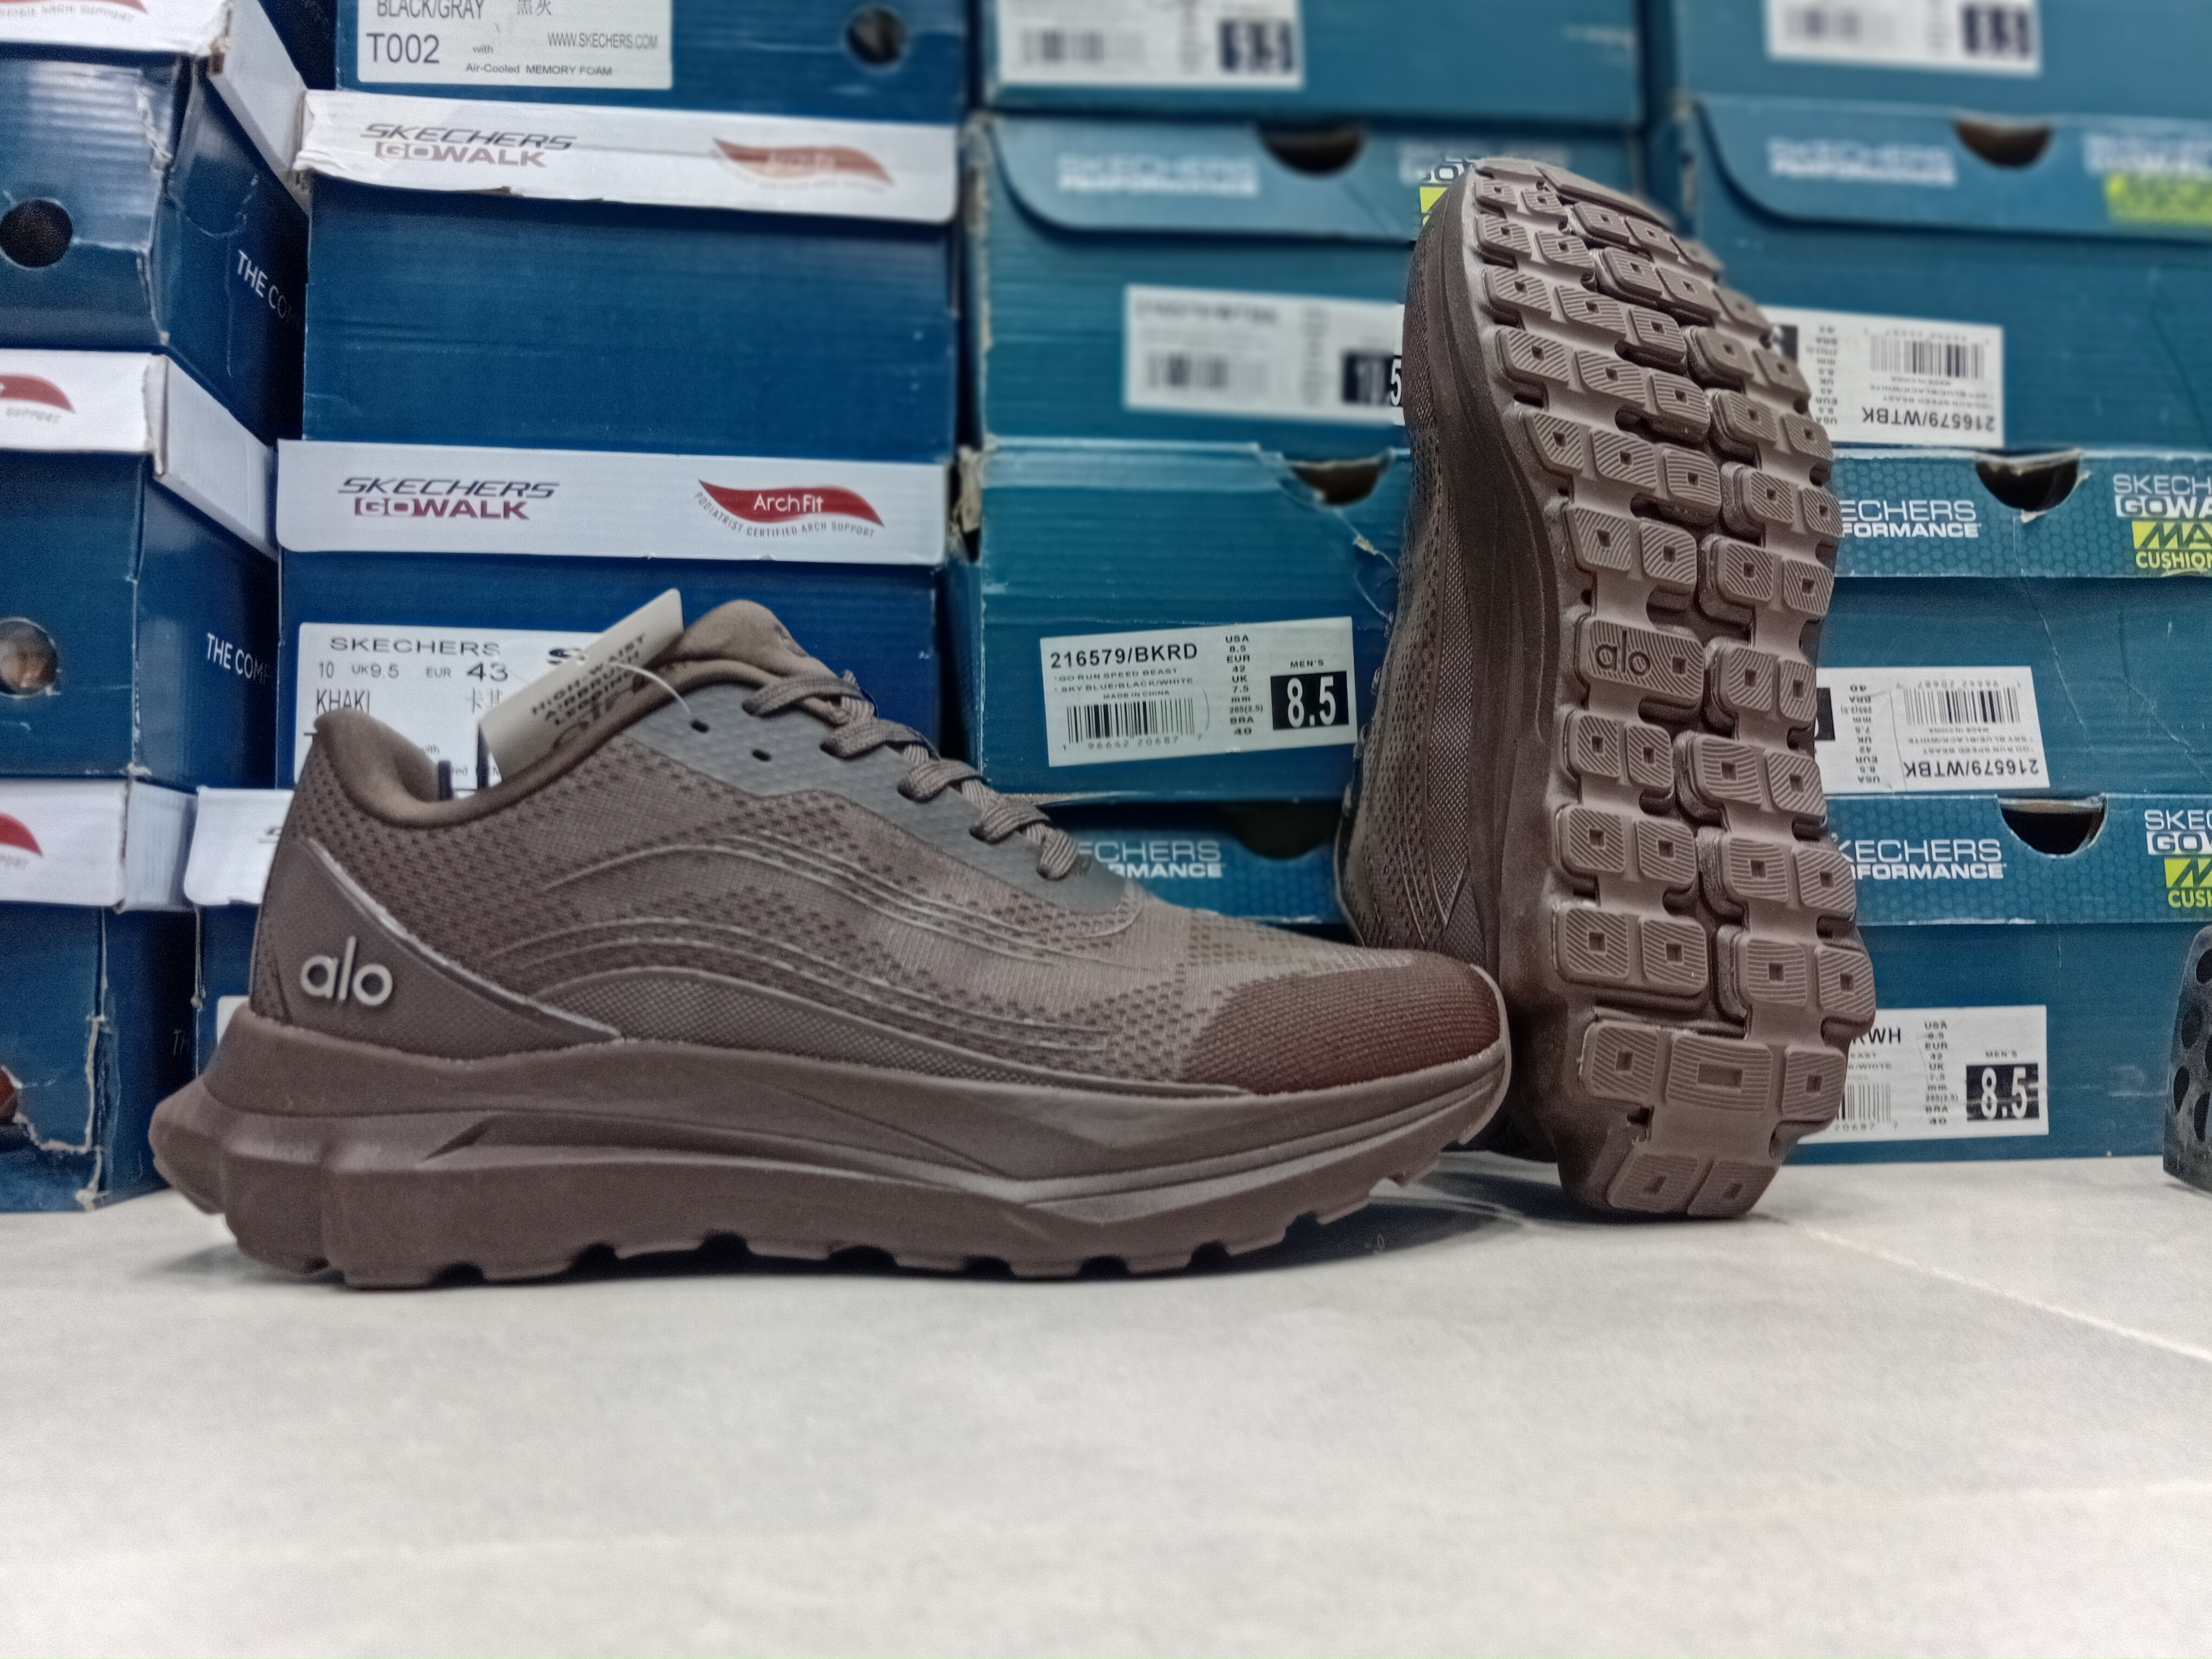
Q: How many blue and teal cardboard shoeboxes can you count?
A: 15